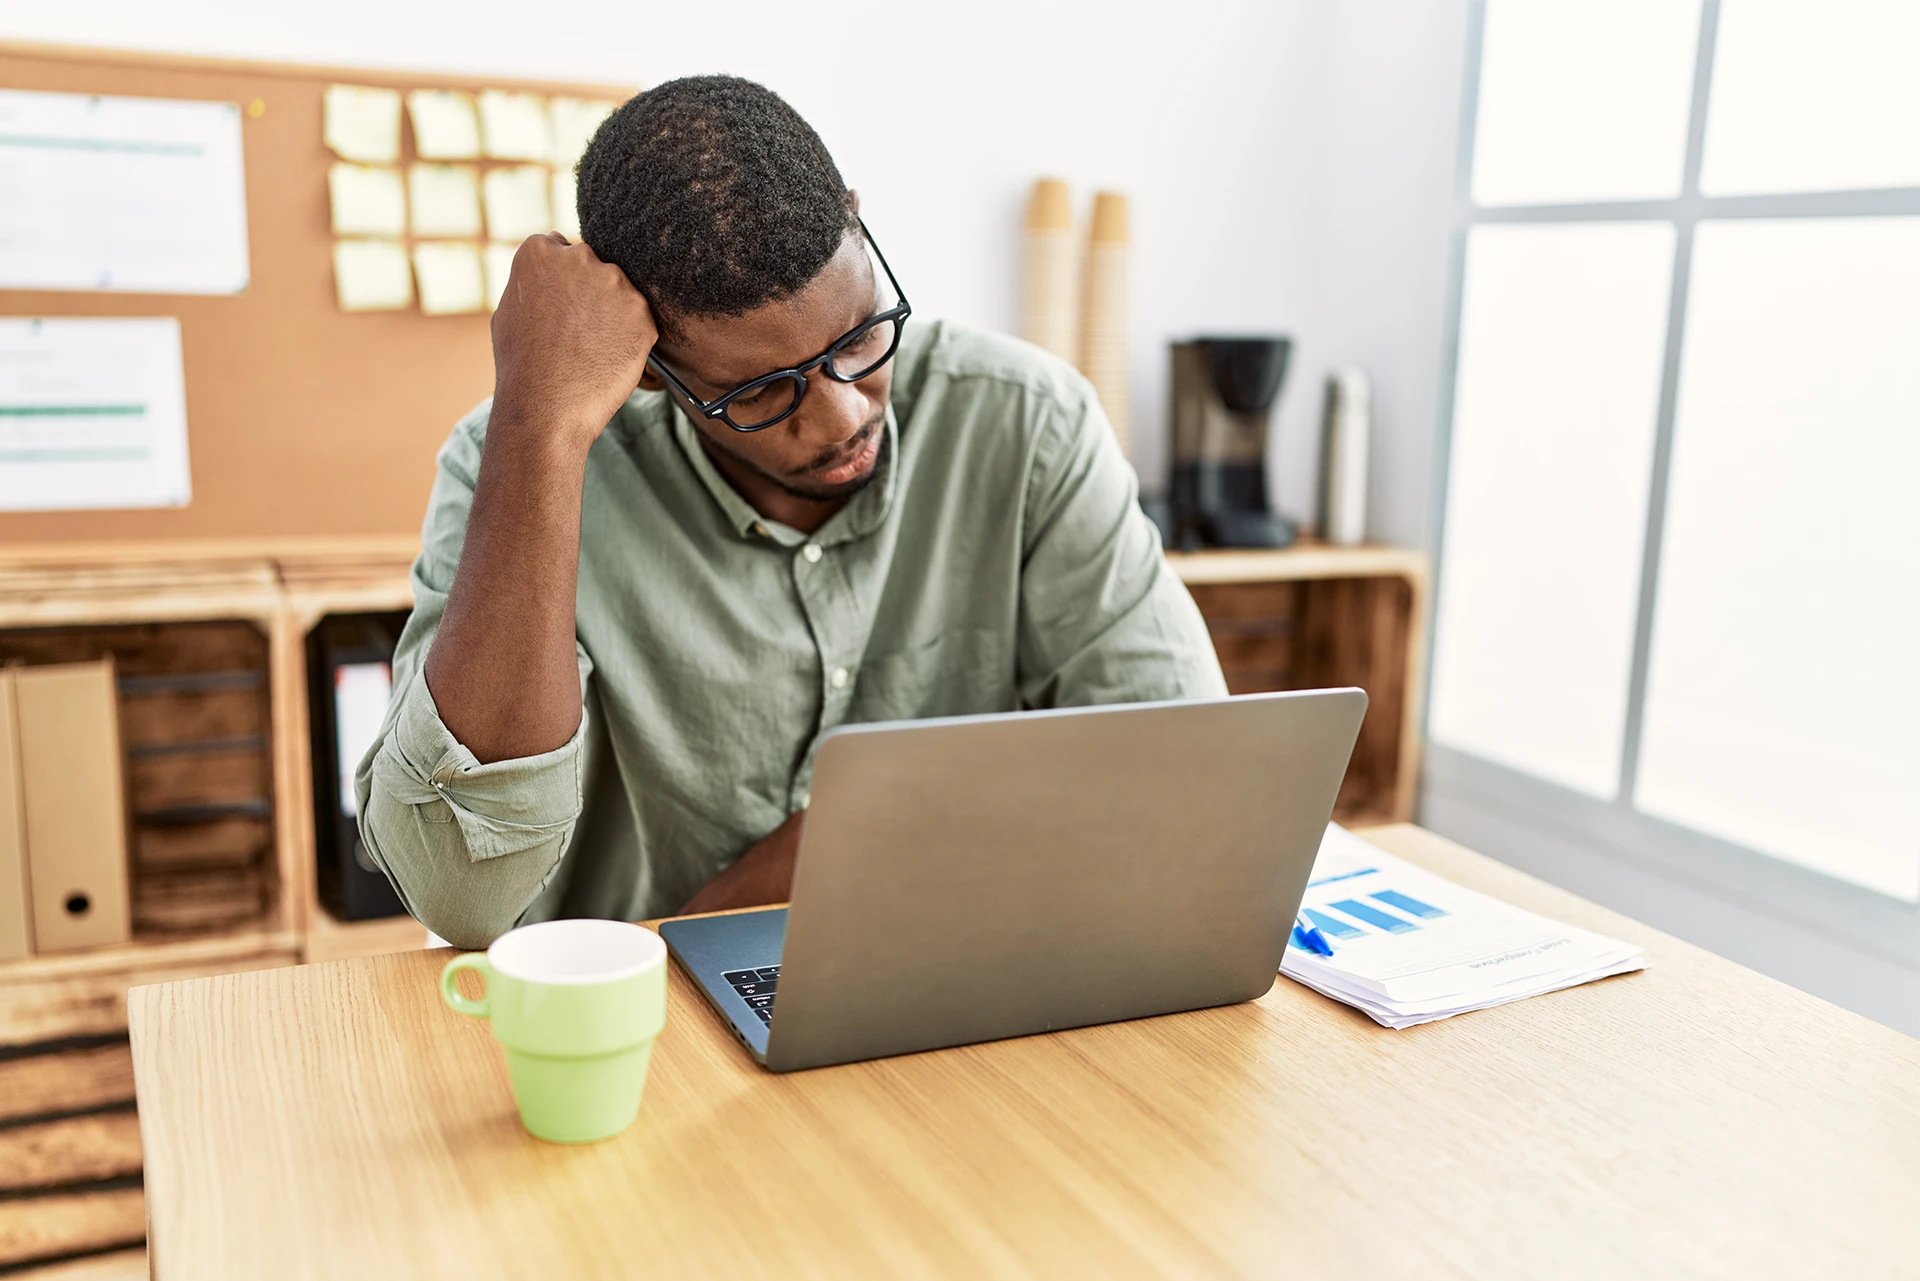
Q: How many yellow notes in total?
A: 11